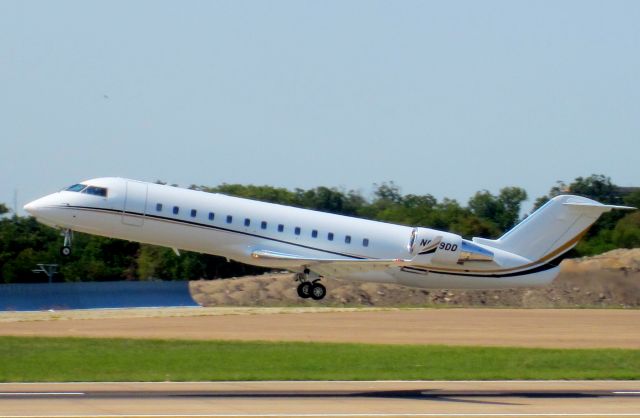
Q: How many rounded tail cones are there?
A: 1